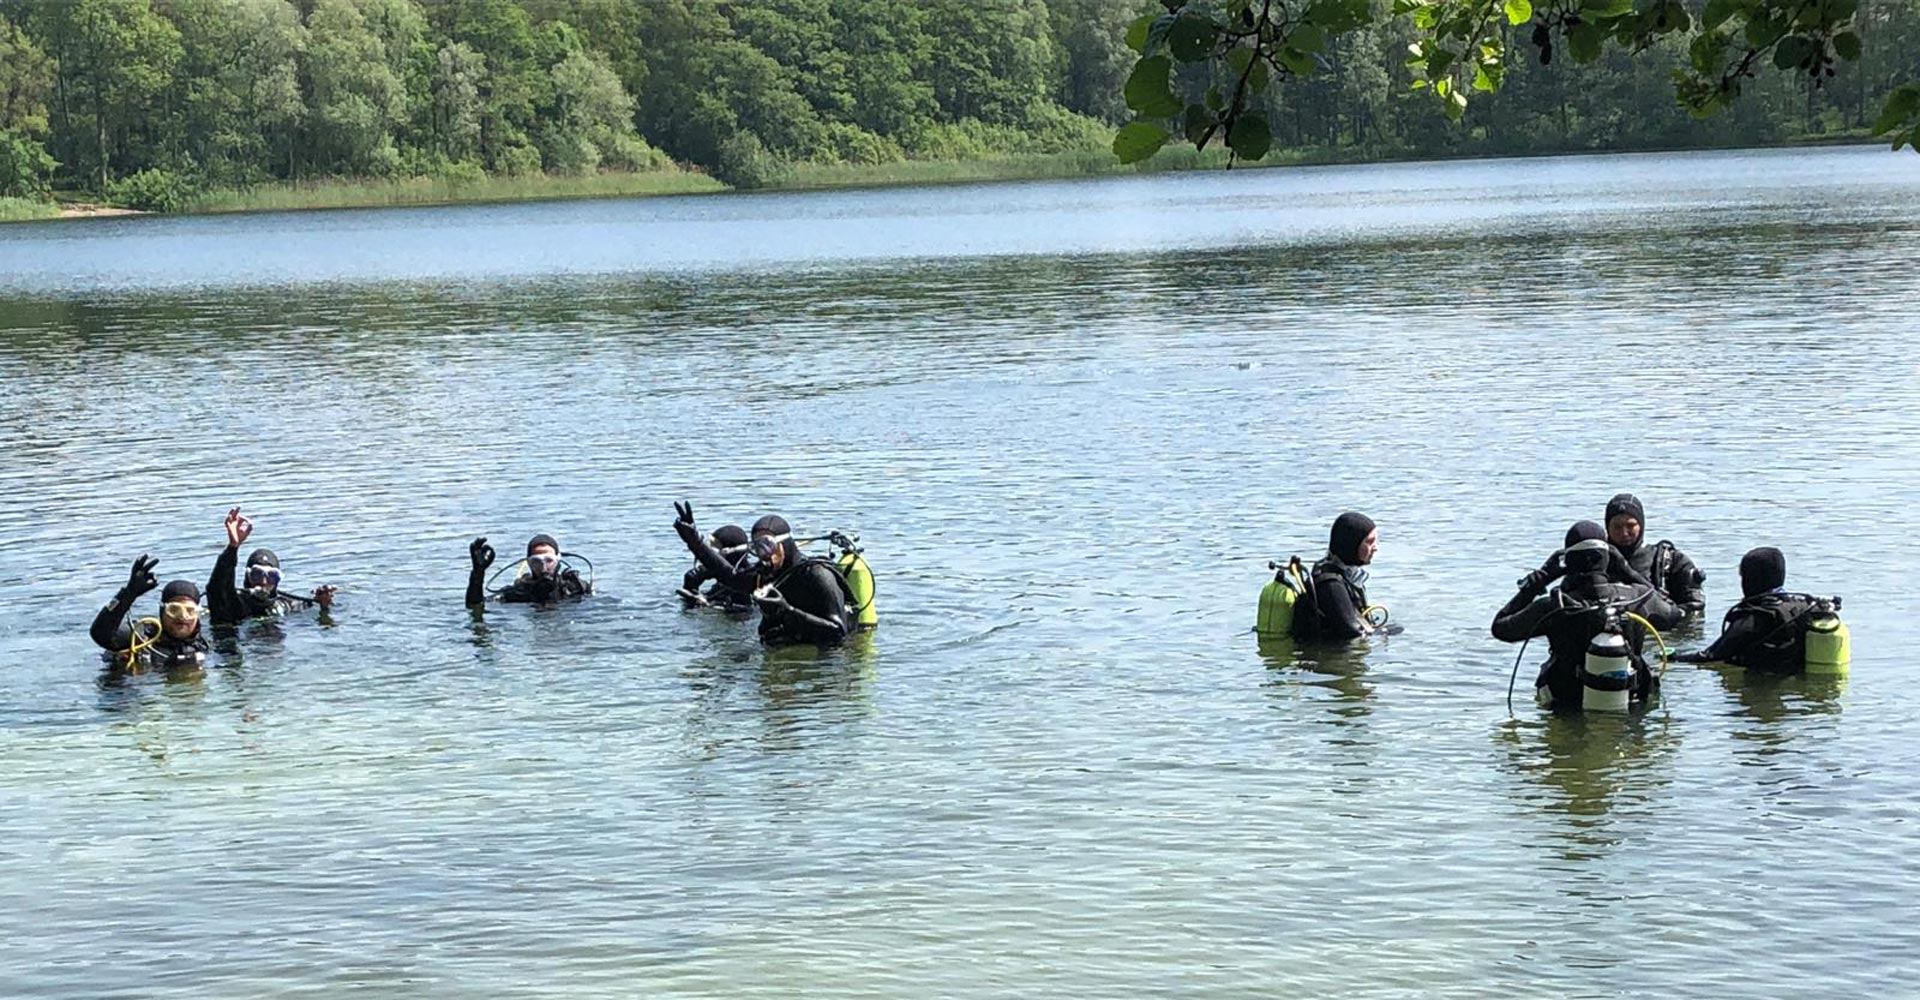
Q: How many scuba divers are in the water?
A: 9